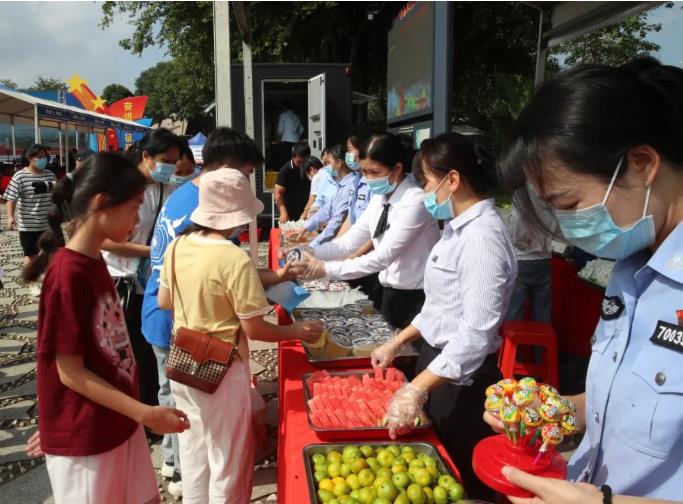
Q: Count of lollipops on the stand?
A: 12